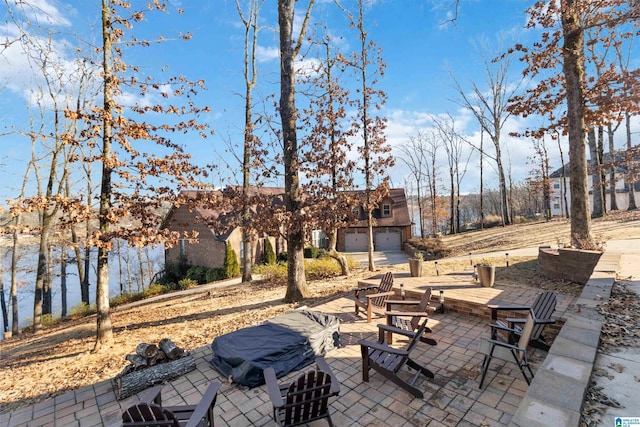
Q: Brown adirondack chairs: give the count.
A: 6